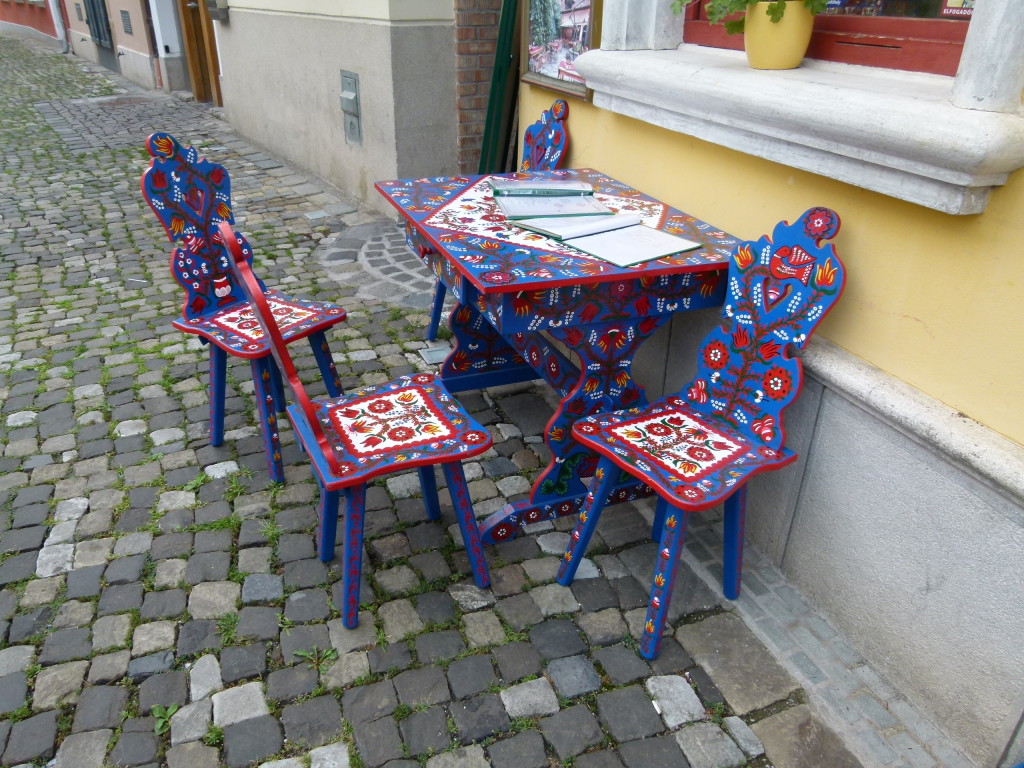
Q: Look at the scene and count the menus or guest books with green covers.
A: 2